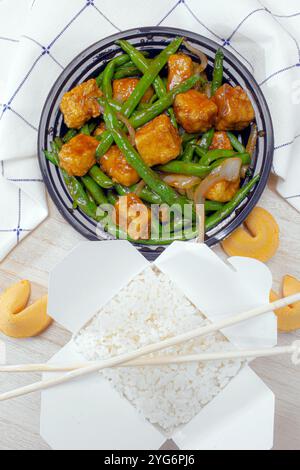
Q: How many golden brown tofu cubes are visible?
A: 11